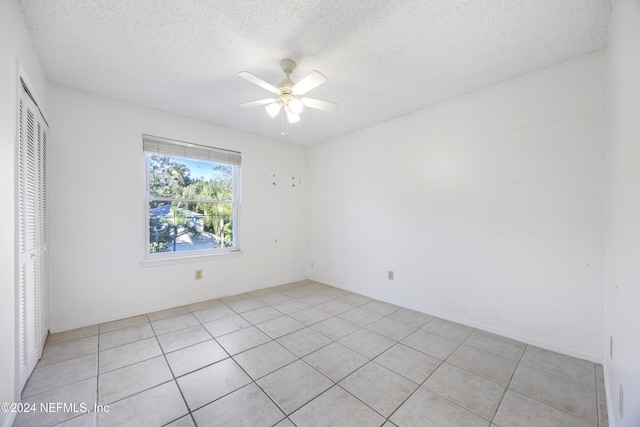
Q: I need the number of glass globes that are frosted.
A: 3